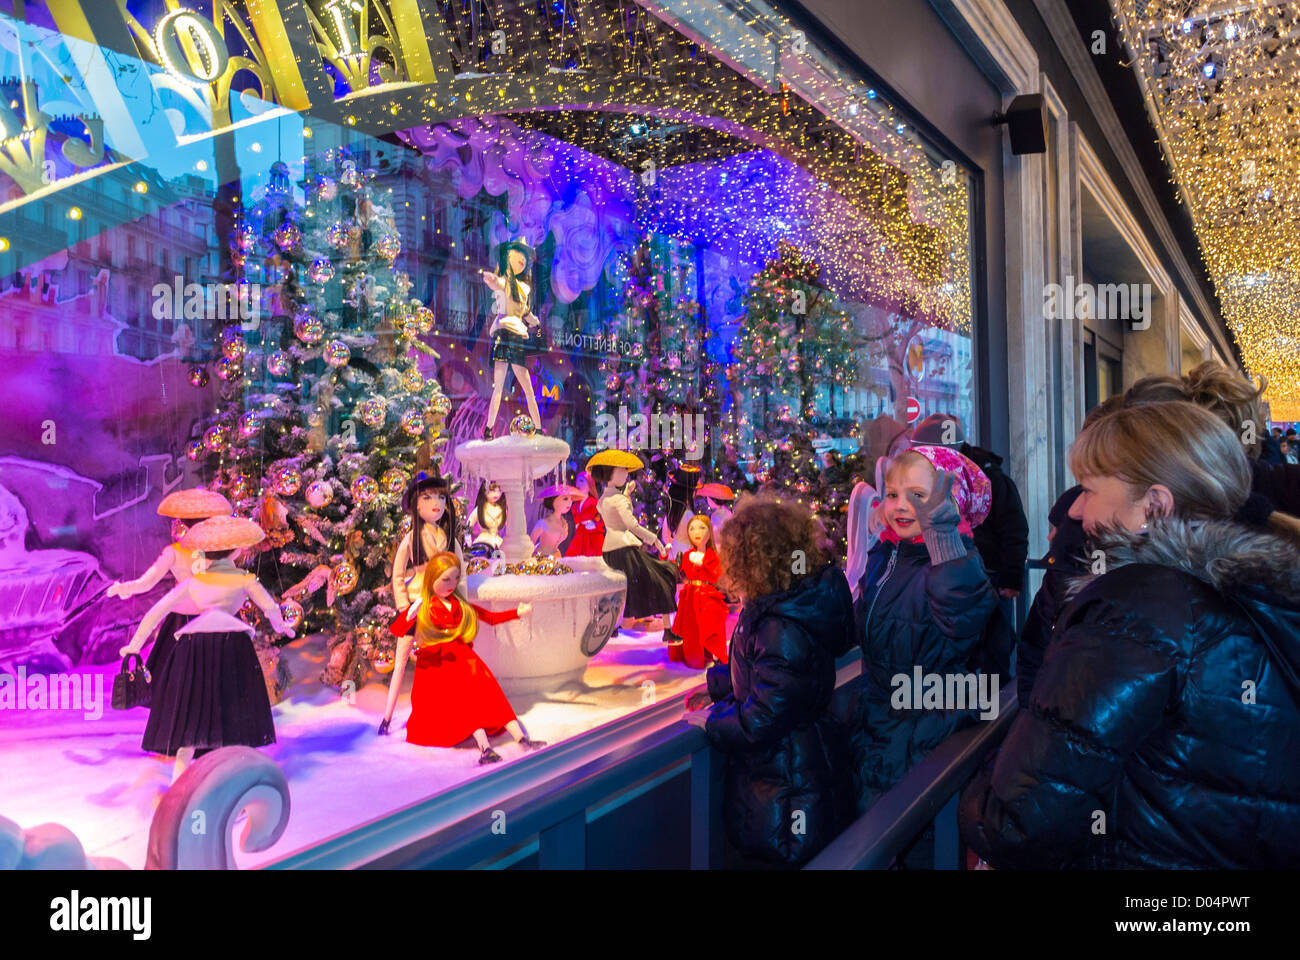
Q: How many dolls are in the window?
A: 12